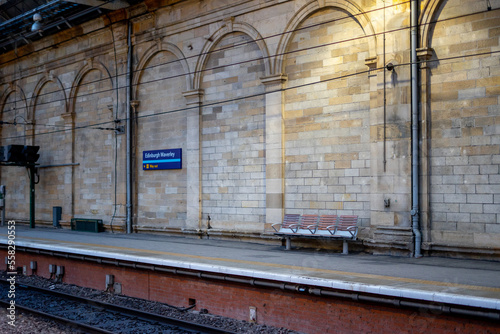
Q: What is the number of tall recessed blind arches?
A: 7